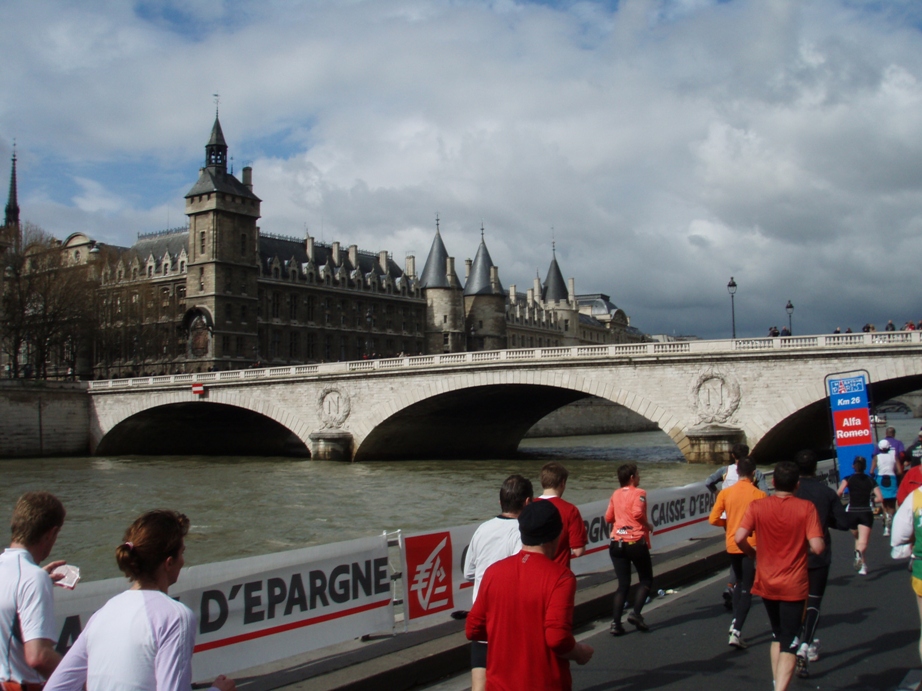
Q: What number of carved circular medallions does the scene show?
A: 2